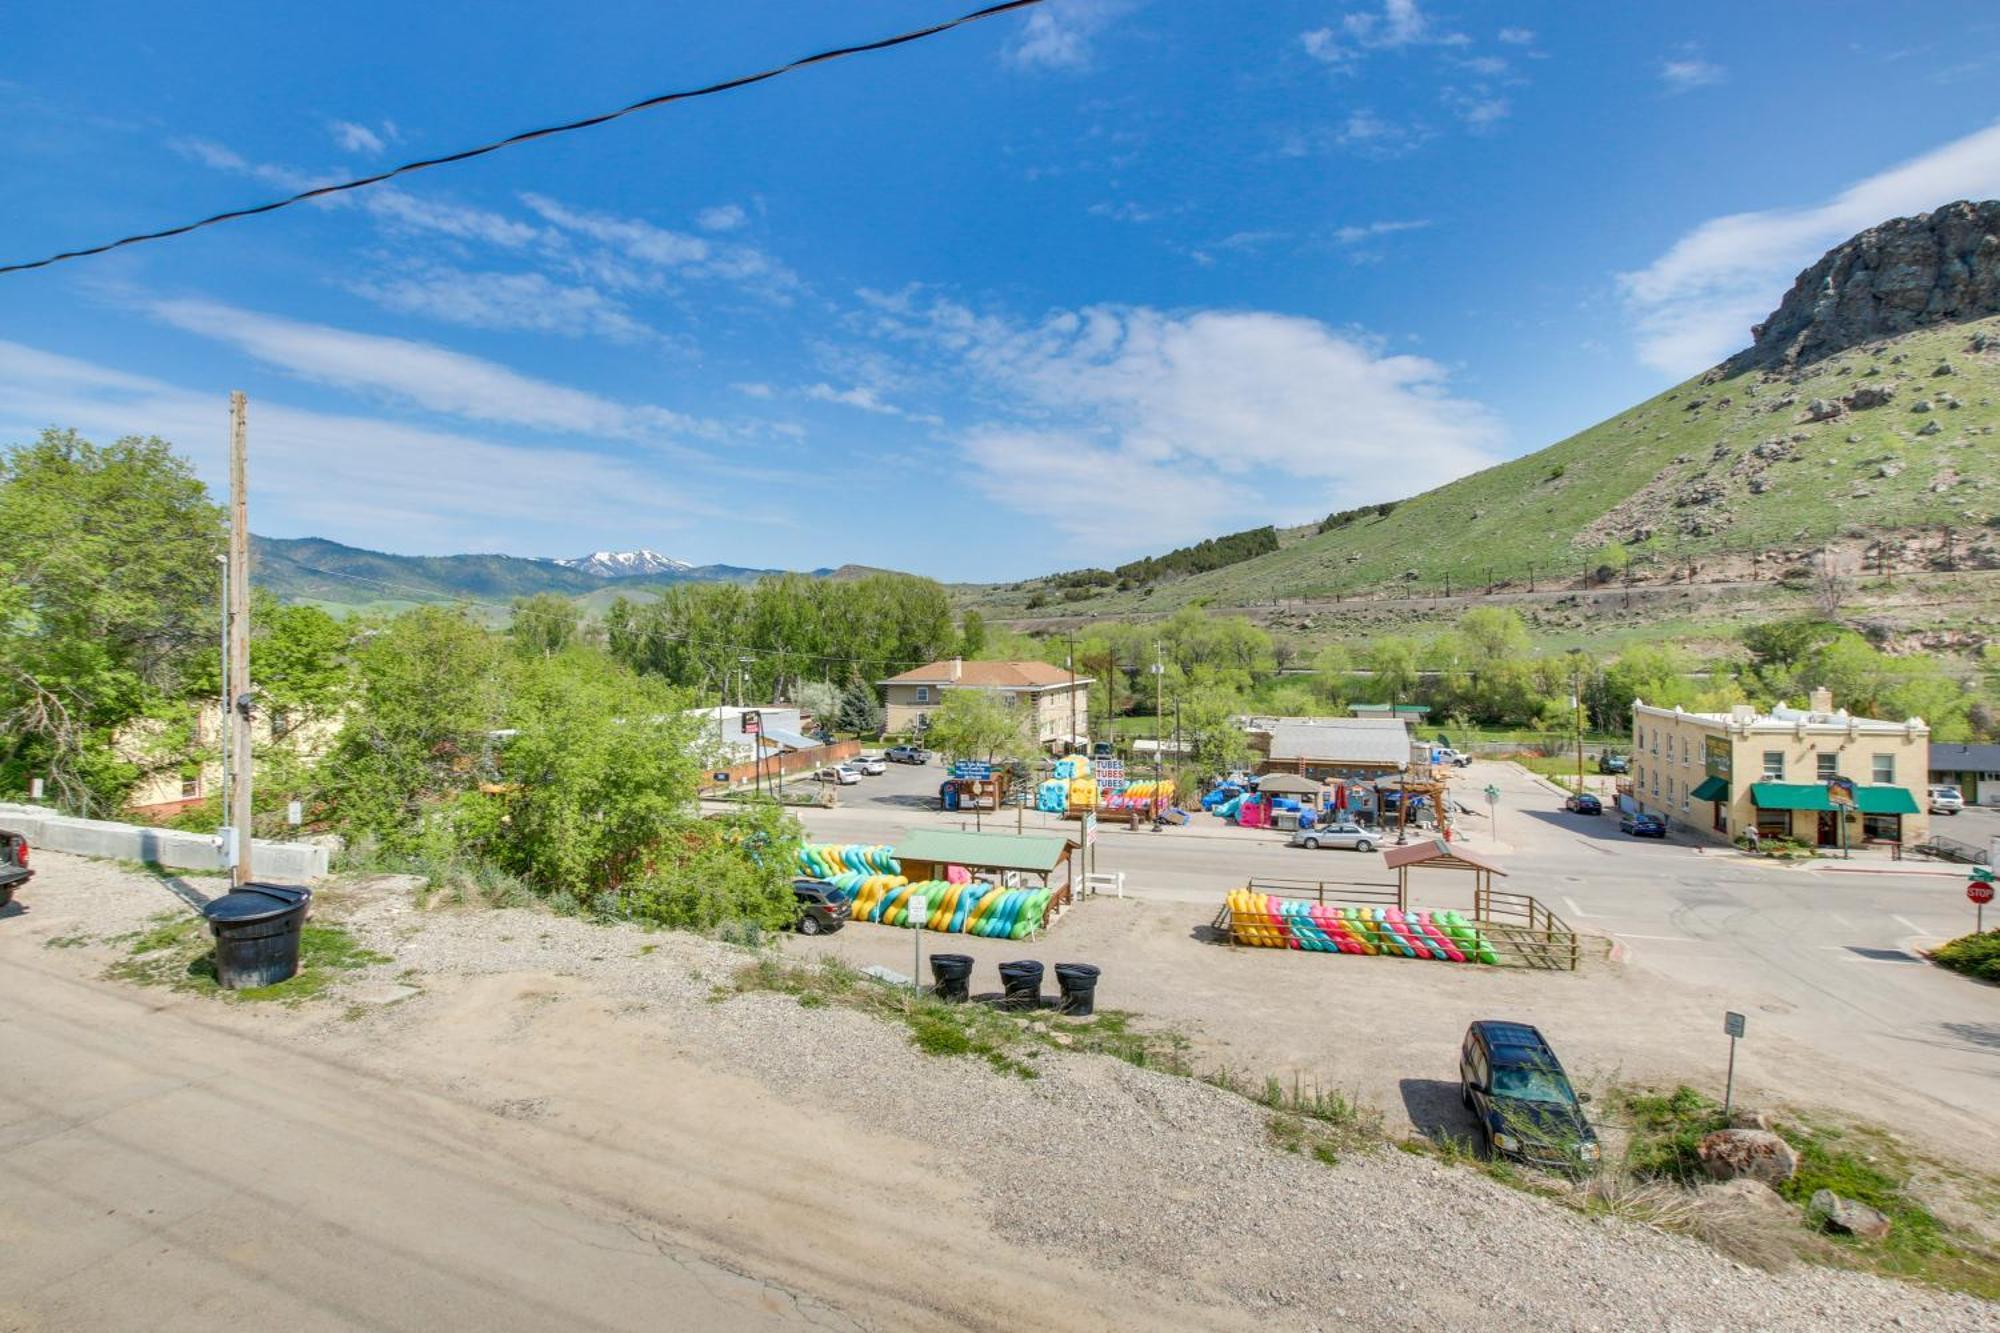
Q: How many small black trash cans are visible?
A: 3